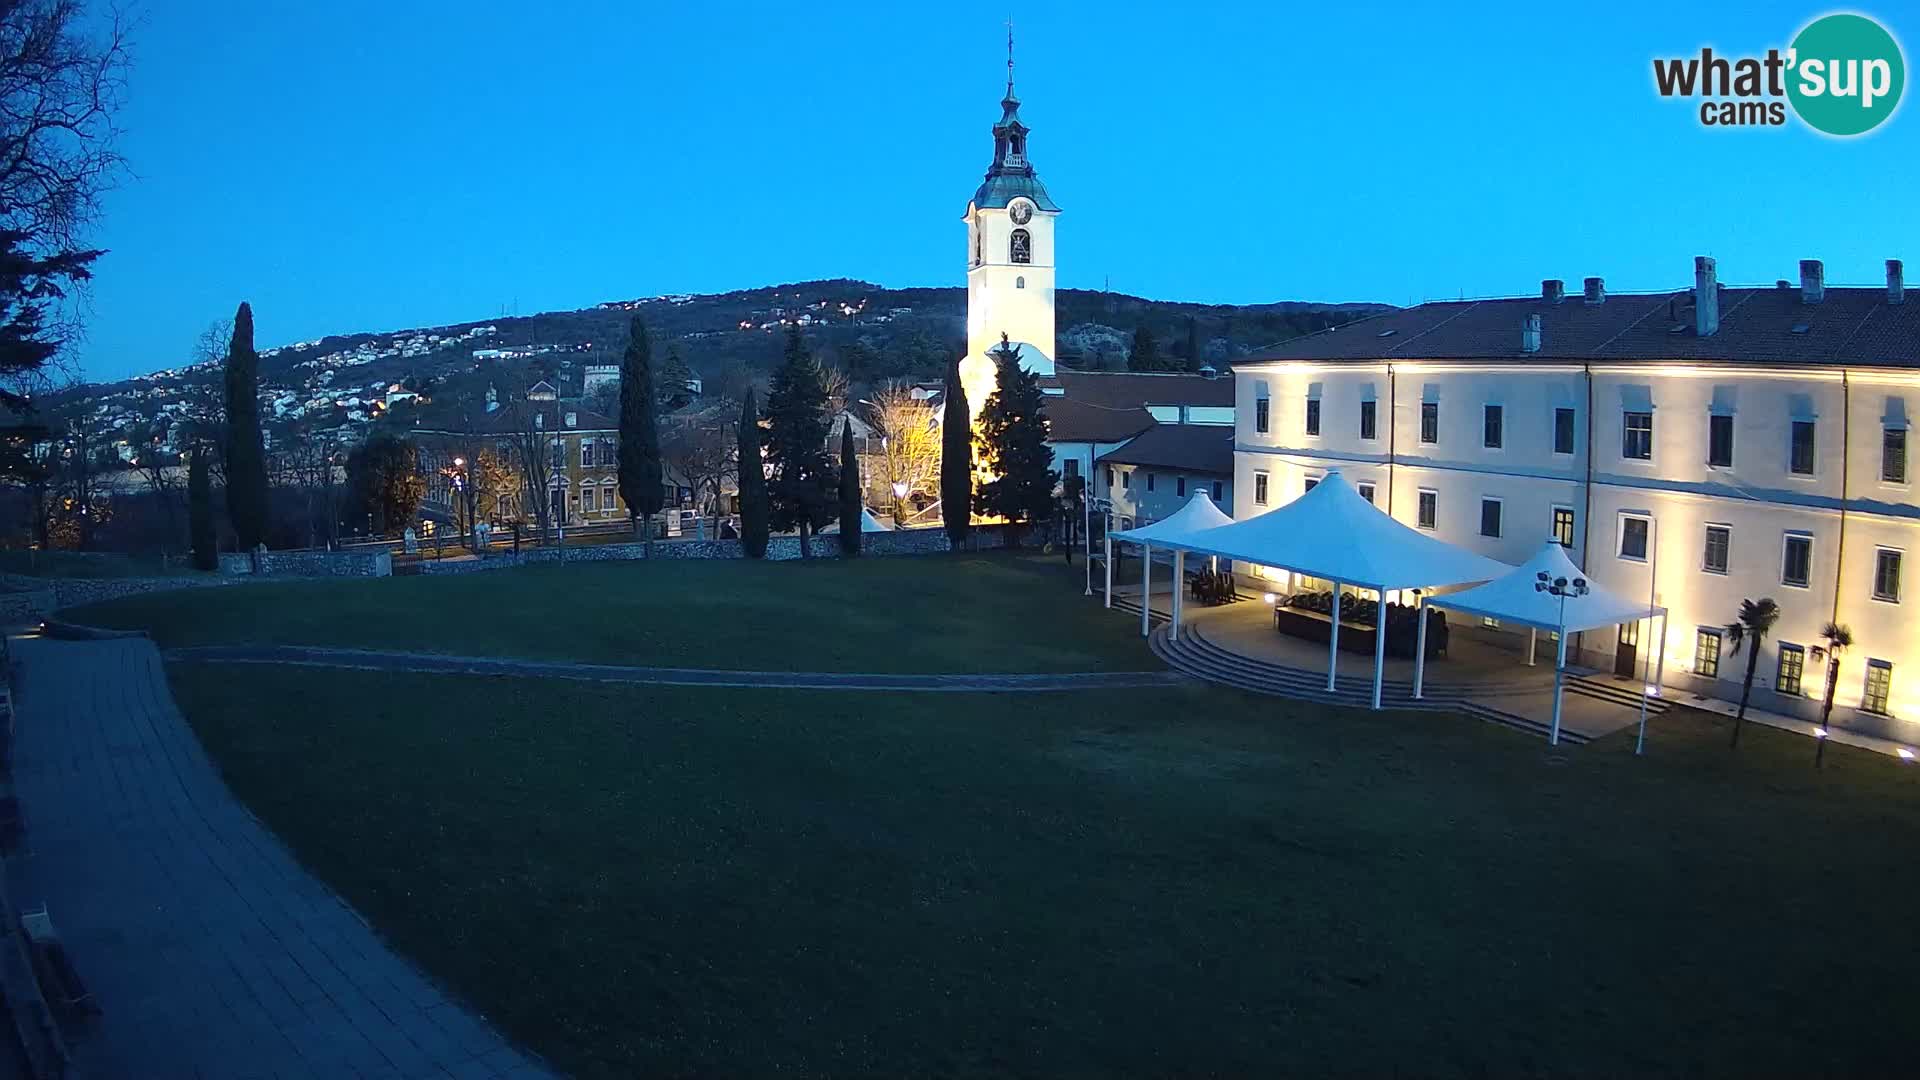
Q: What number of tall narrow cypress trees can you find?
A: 6